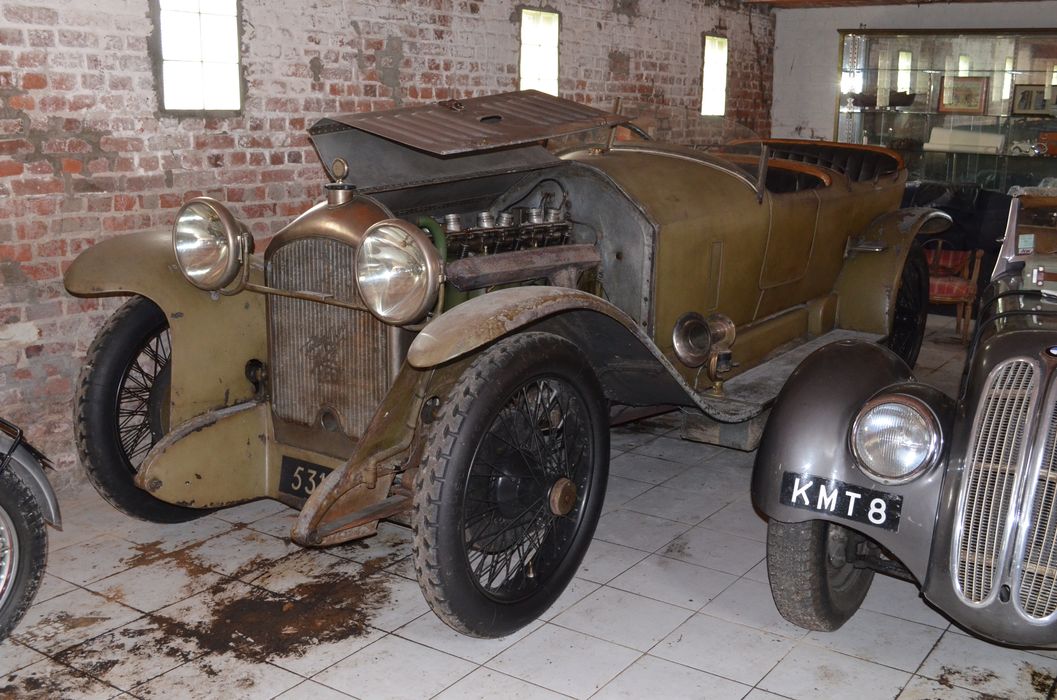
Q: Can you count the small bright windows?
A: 3